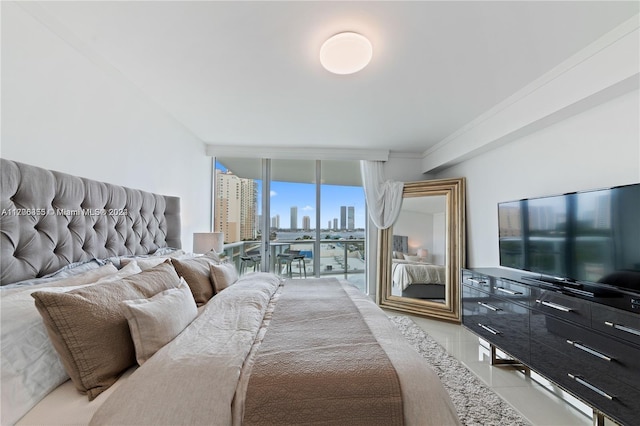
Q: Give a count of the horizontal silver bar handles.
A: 8